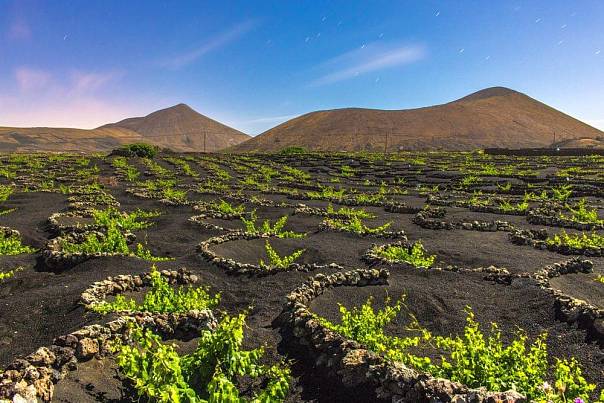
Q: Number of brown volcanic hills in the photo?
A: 2